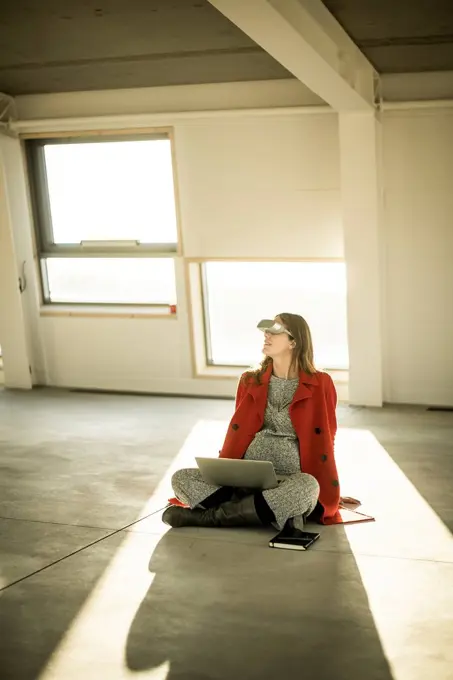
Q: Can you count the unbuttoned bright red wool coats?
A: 1